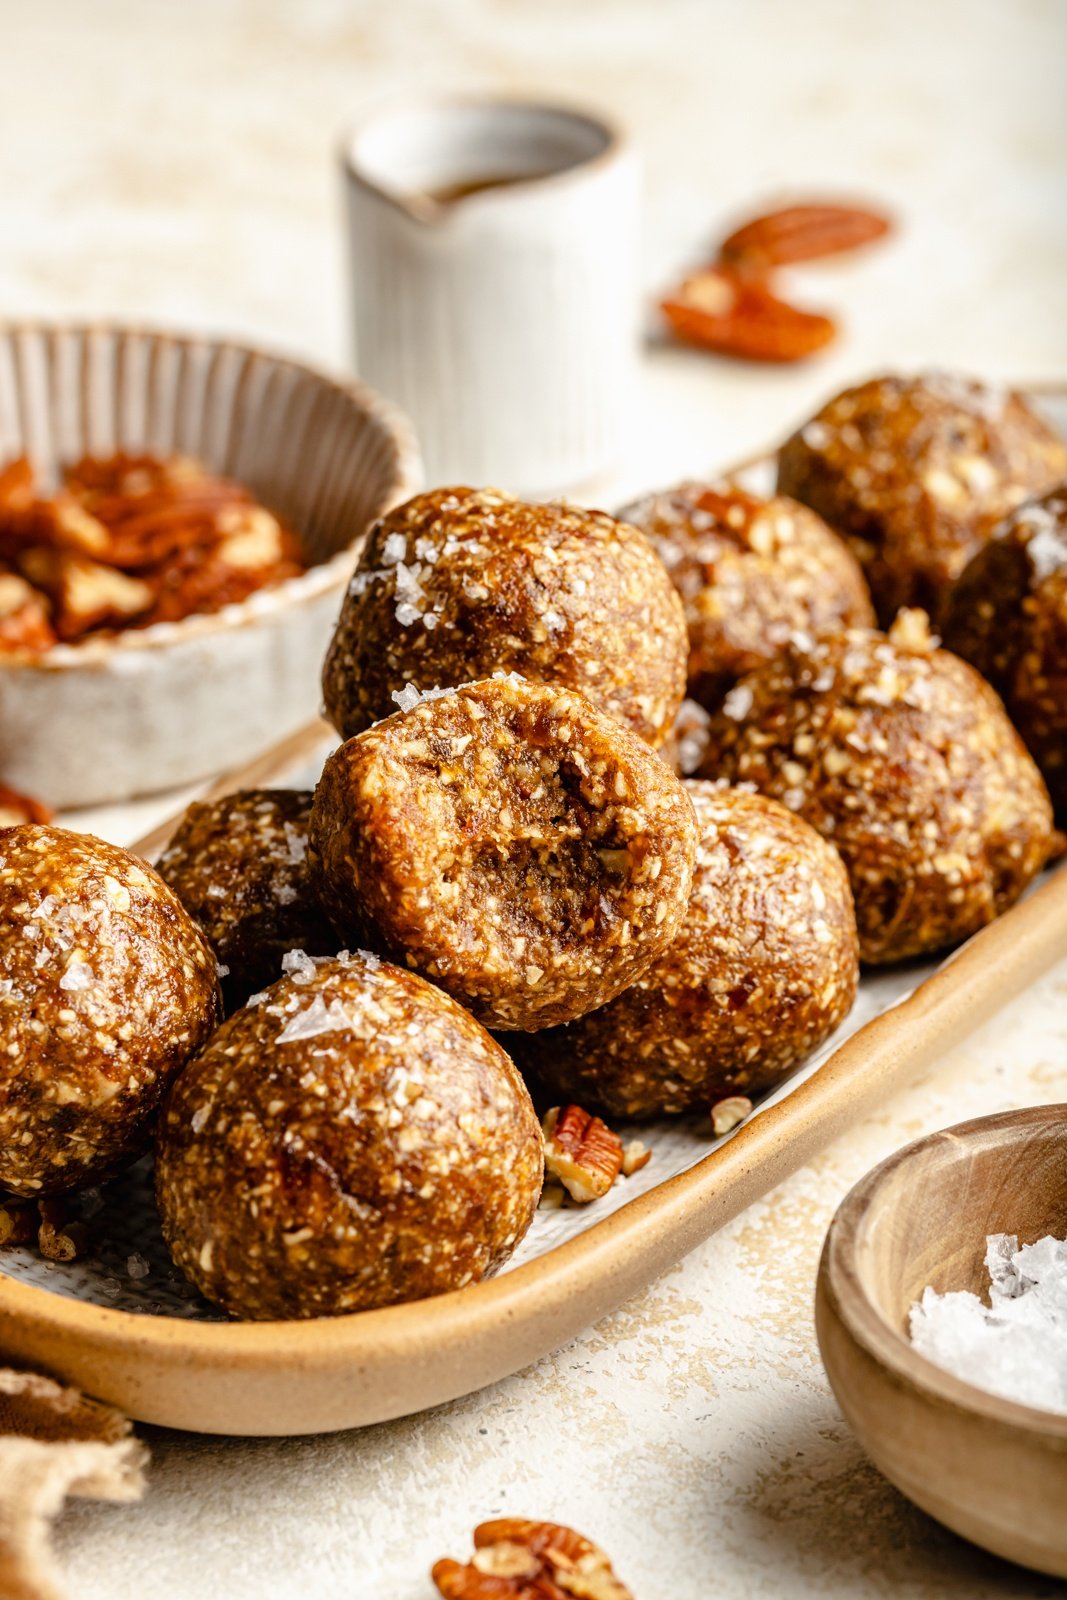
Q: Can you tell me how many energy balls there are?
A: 10